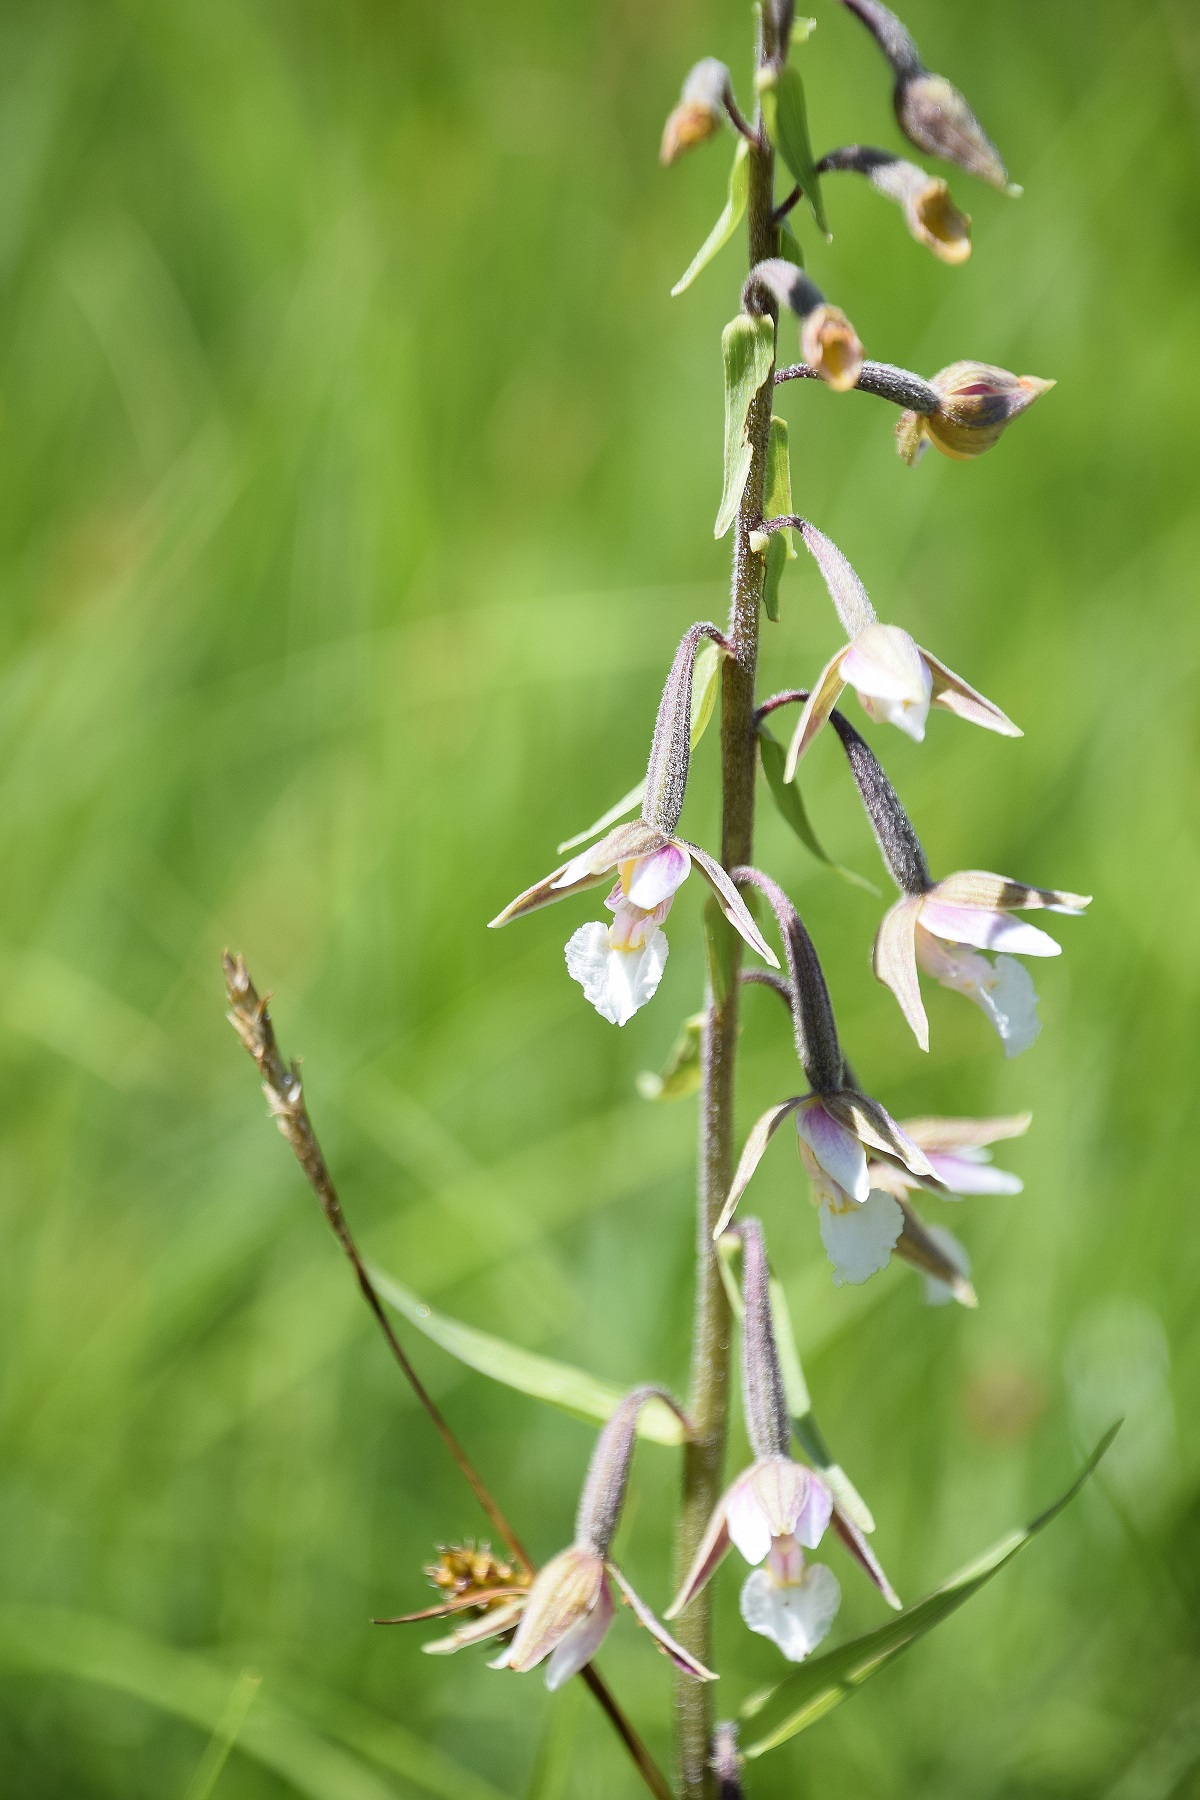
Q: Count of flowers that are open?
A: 7